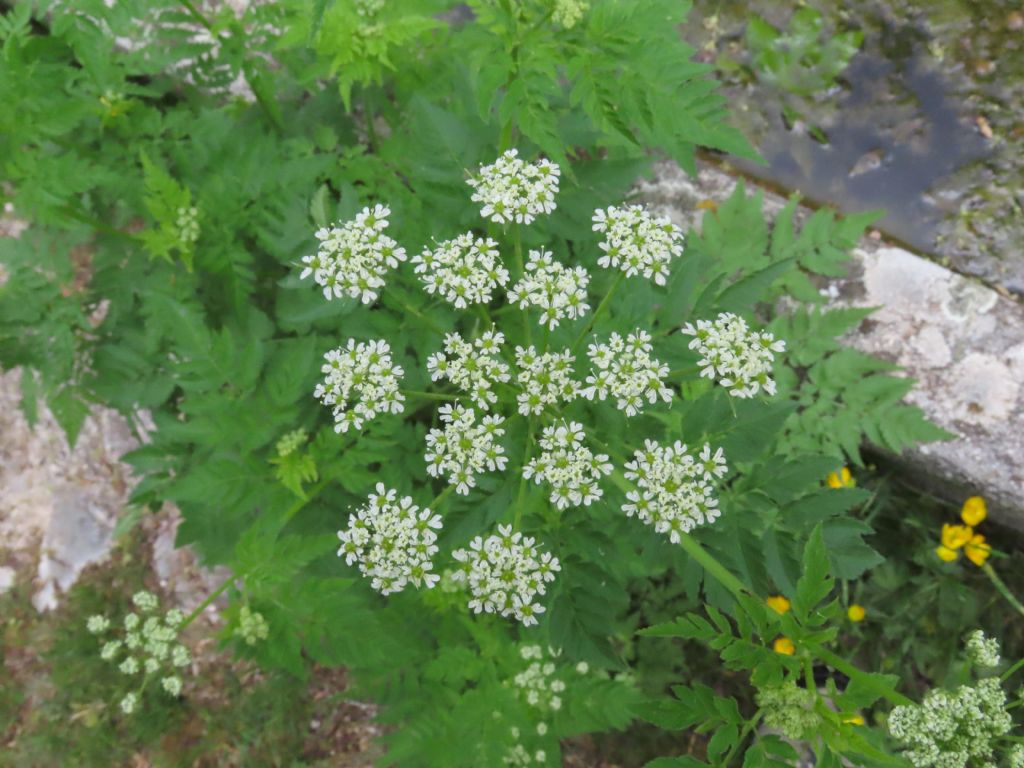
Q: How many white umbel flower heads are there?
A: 15